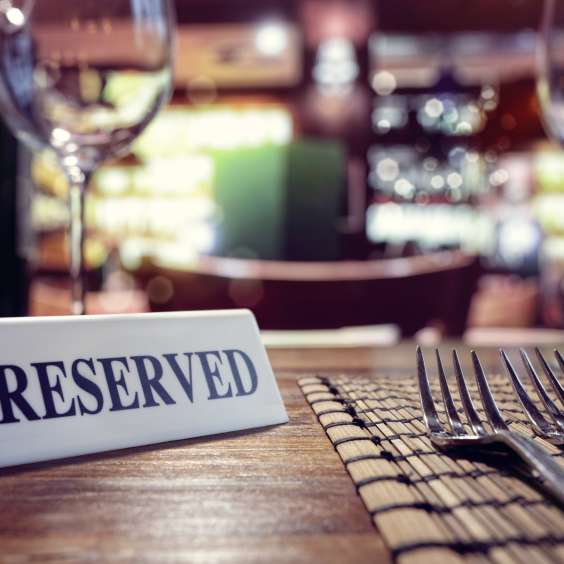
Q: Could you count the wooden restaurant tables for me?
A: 1